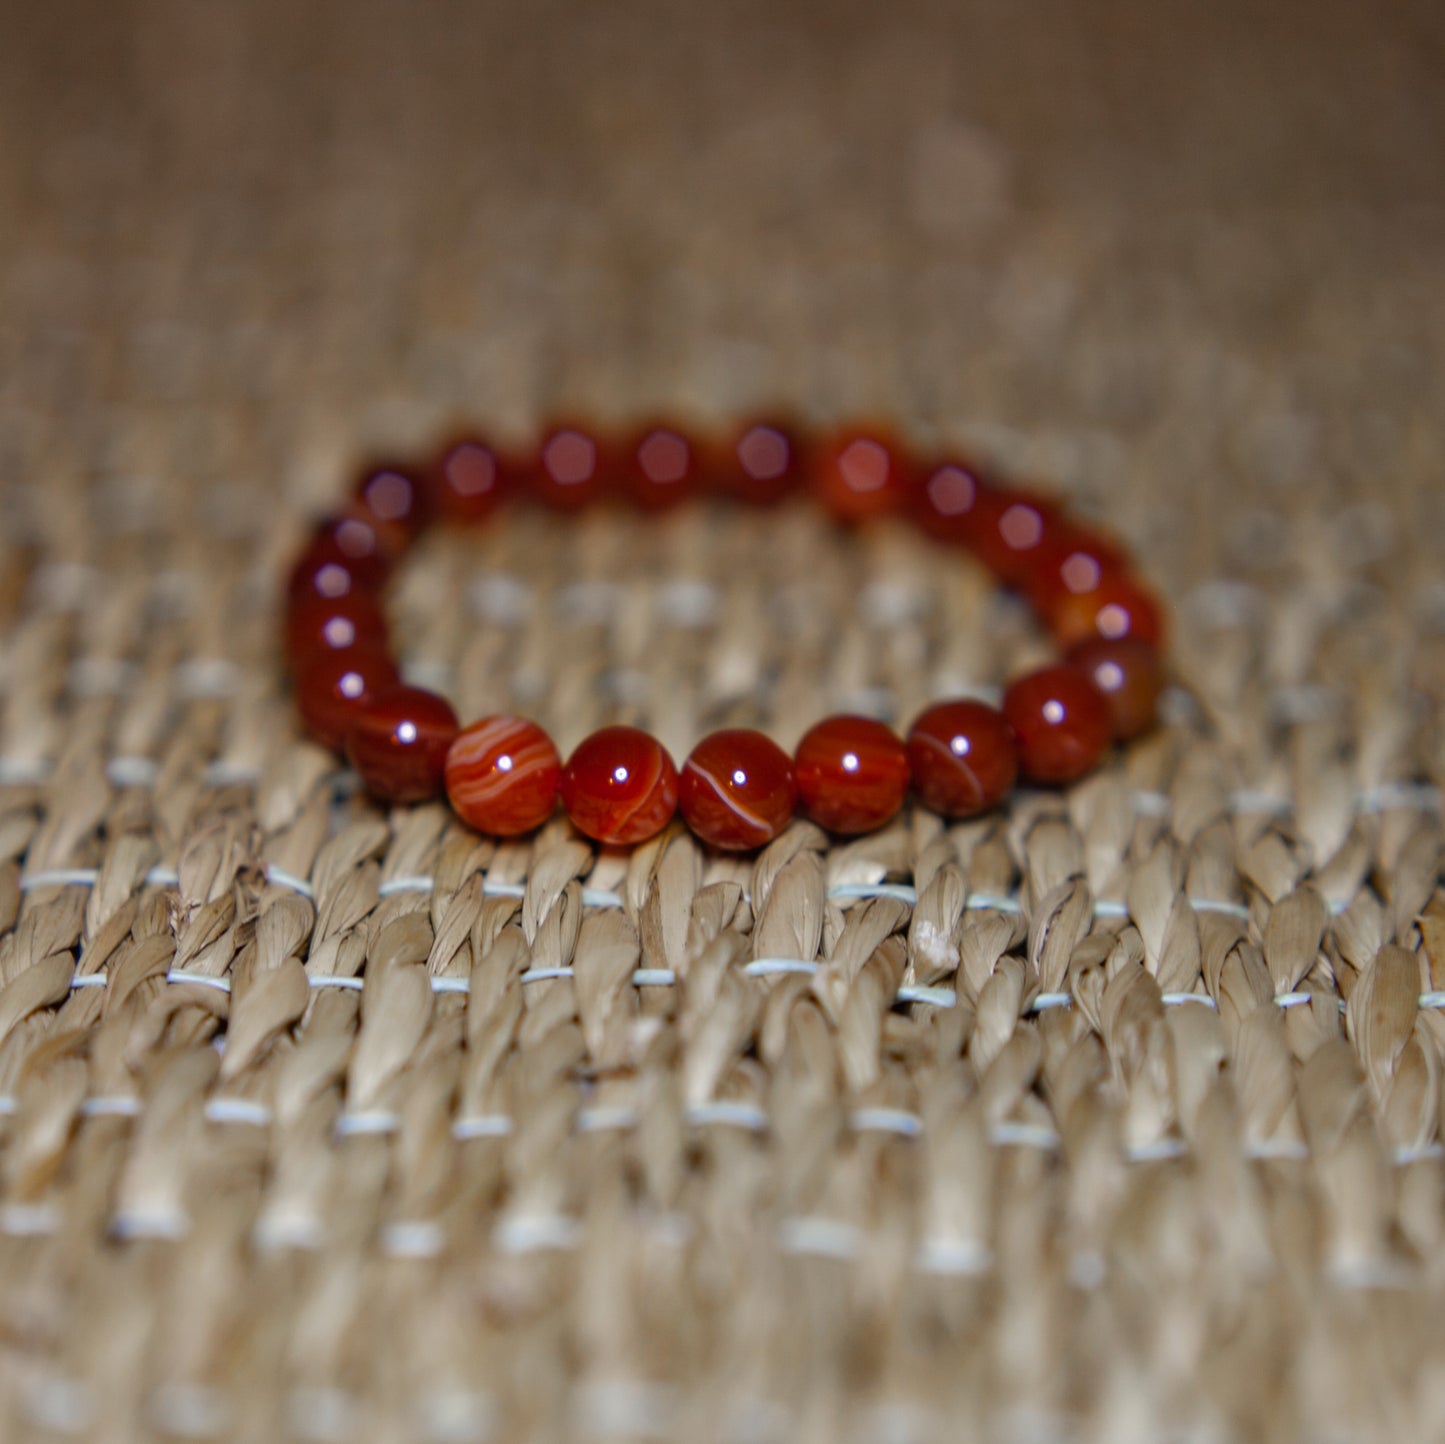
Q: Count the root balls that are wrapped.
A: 0